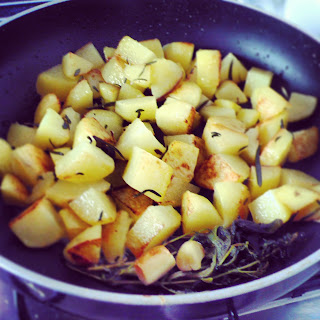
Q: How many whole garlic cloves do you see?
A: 2